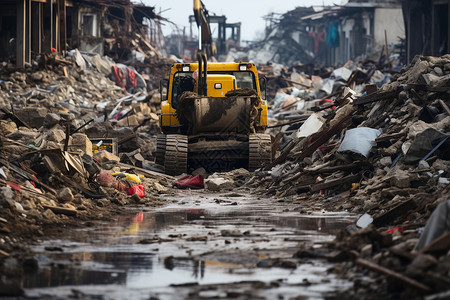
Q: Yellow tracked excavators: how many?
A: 1